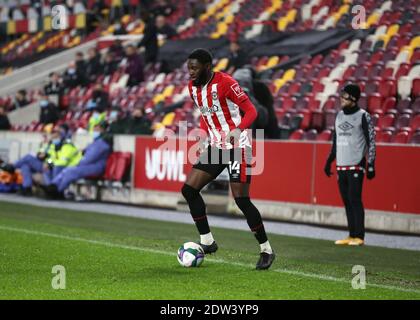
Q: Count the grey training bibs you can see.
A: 1